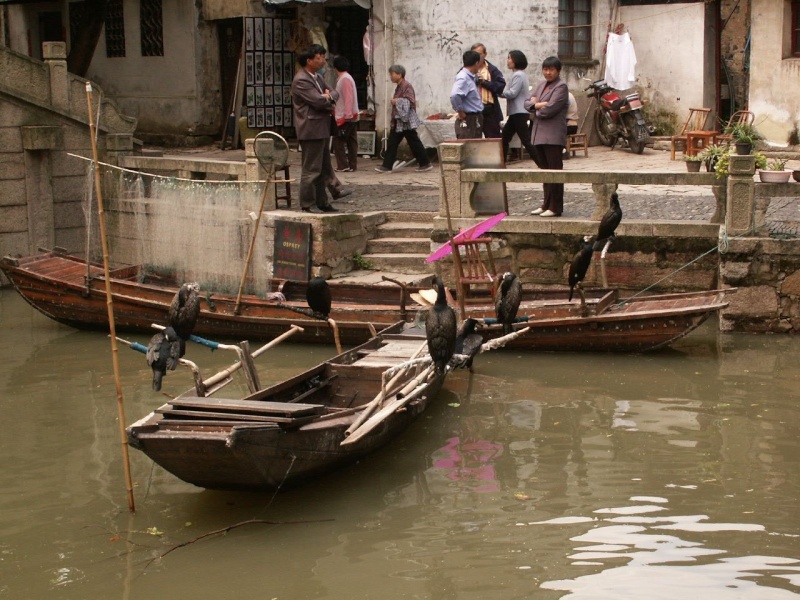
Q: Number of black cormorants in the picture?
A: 8